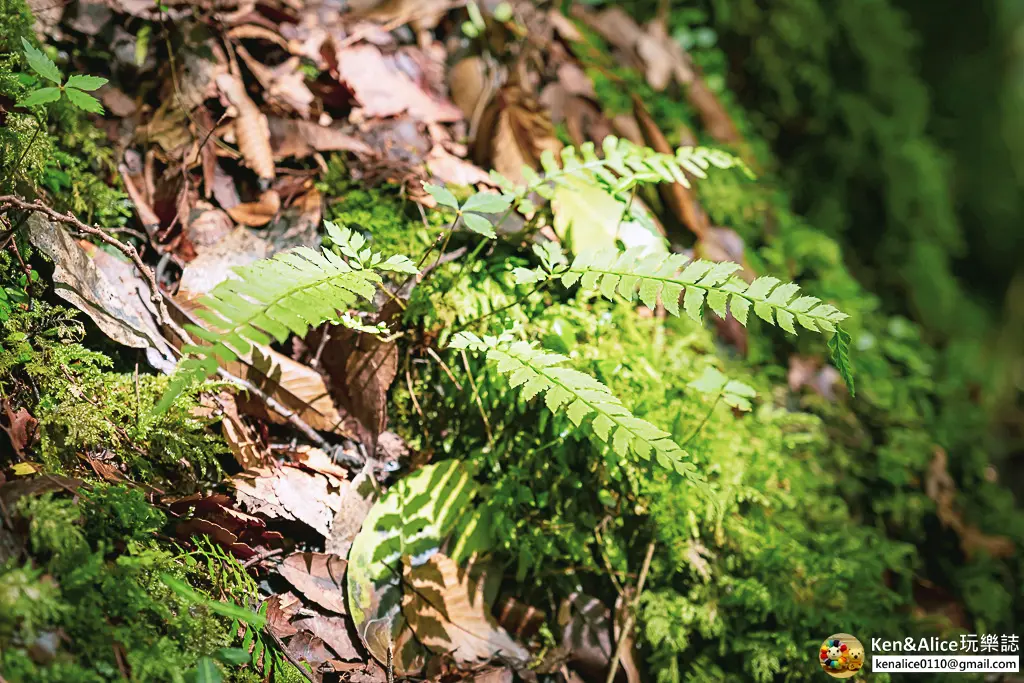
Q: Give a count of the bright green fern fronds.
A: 4